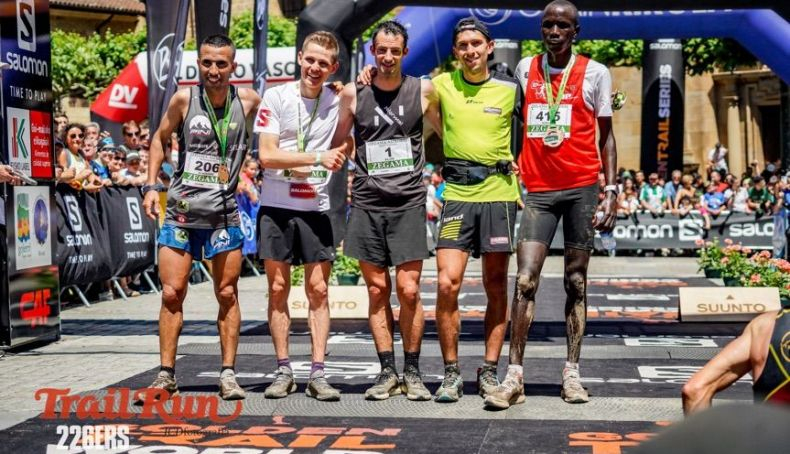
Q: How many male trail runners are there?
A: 5